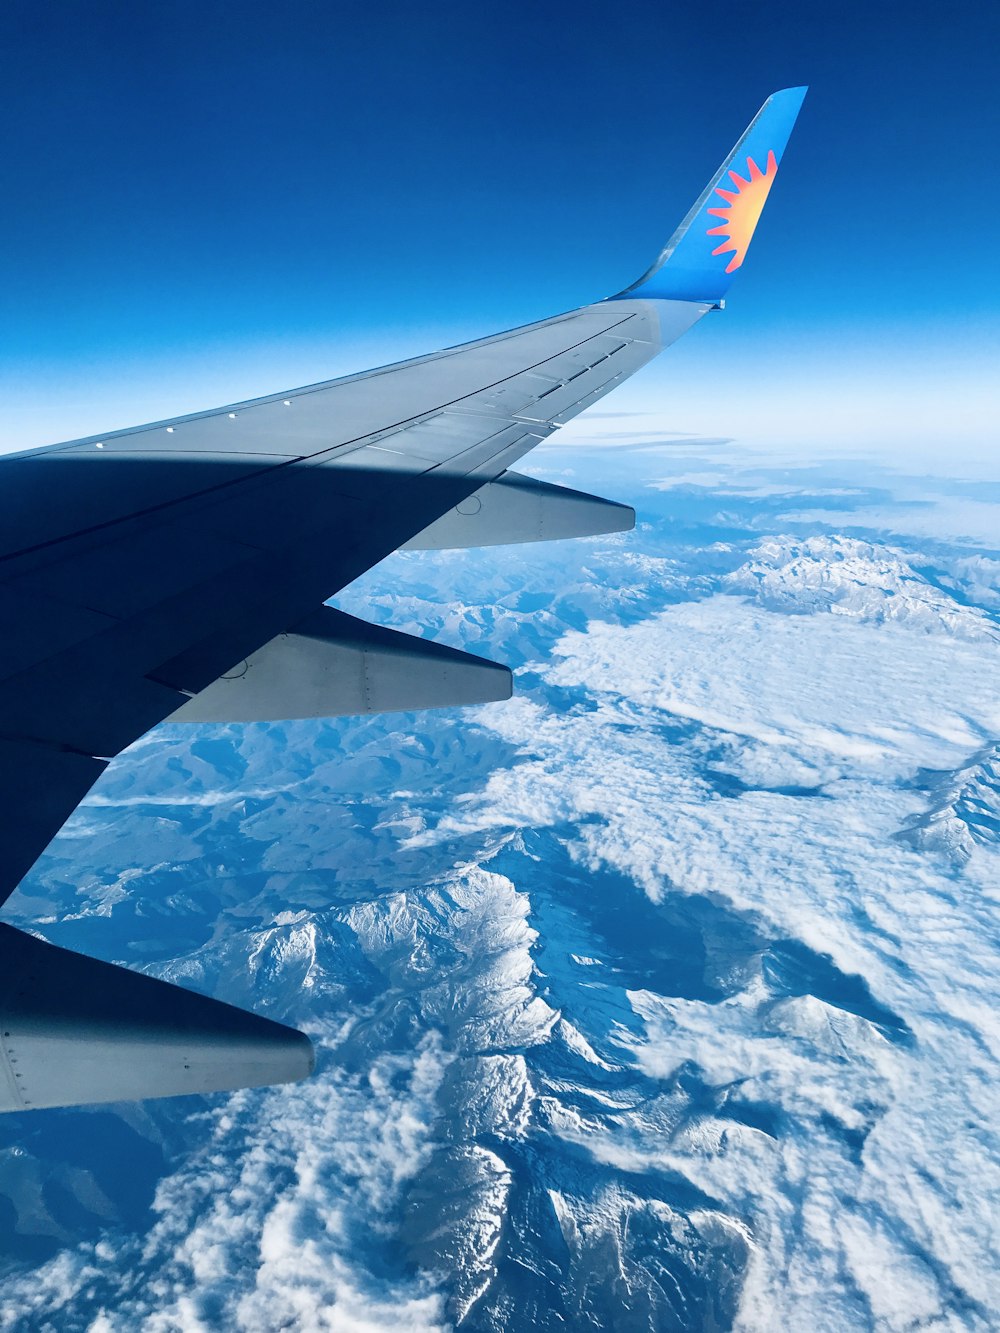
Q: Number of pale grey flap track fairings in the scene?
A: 3